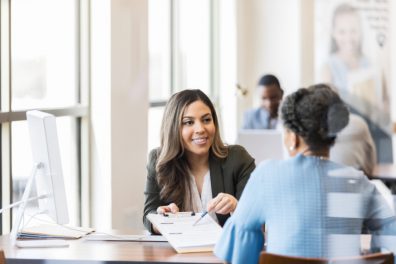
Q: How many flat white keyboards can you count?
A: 1